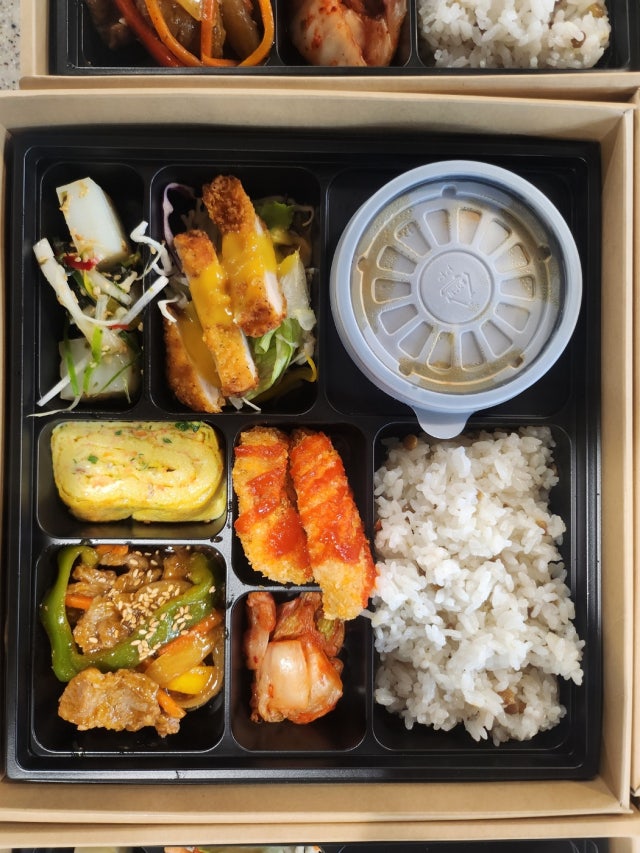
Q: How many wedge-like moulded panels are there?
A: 14